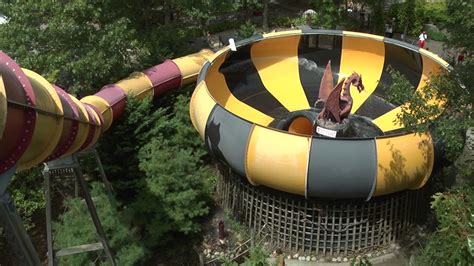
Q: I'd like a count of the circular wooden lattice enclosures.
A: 1